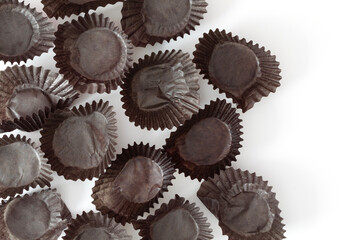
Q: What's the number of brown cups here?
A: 15